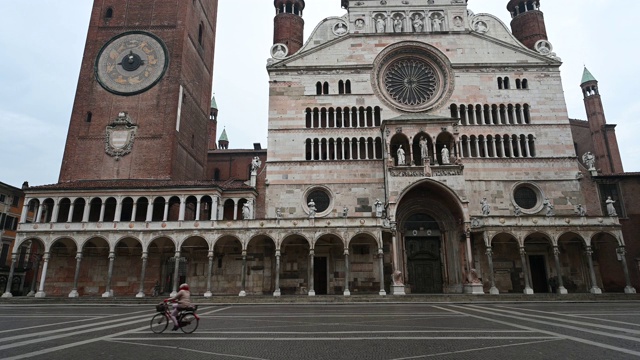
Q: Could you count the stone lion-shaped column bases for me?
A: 2